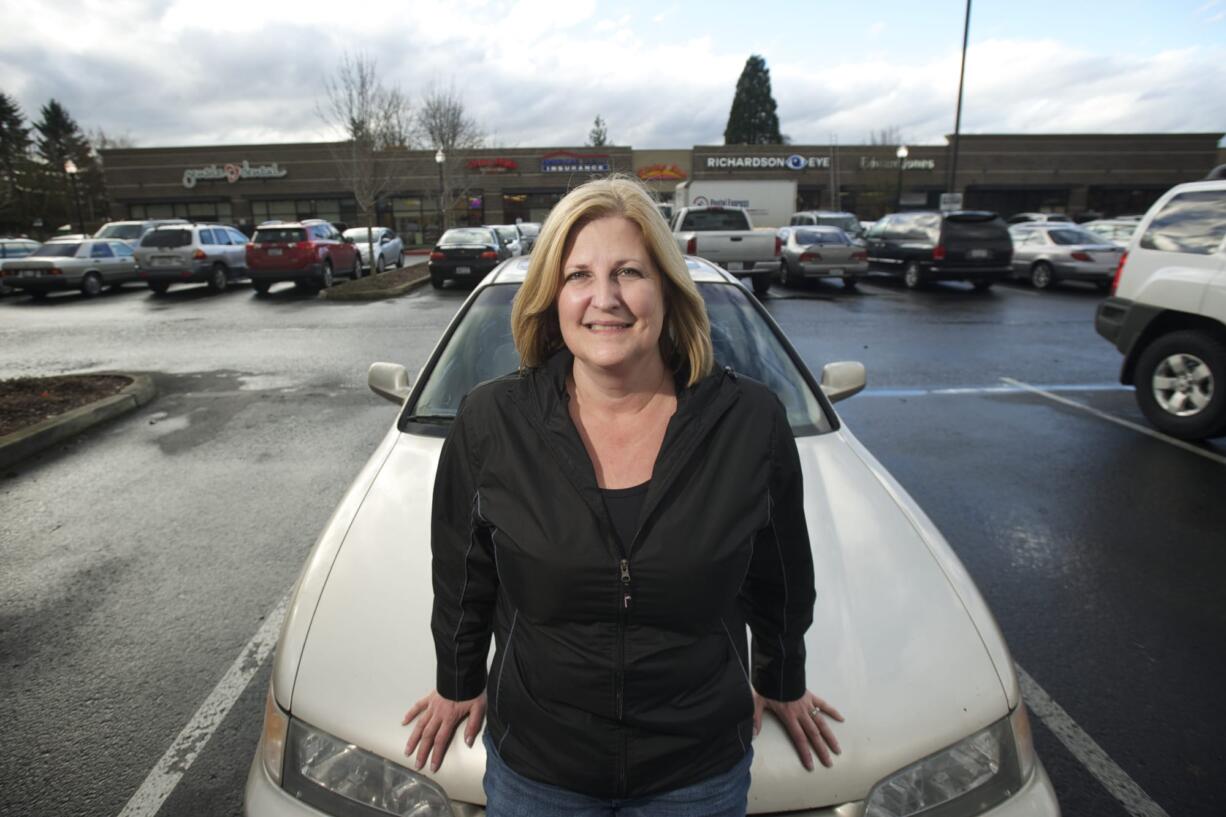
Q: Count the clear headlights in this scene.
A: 2